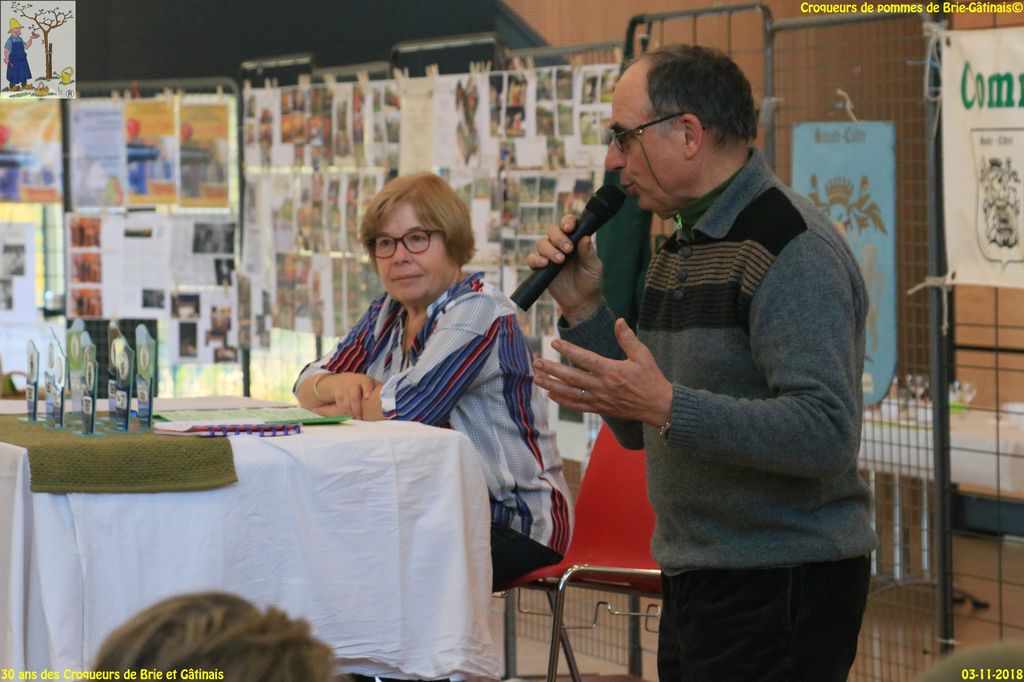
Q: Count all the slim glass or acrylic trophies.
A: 9